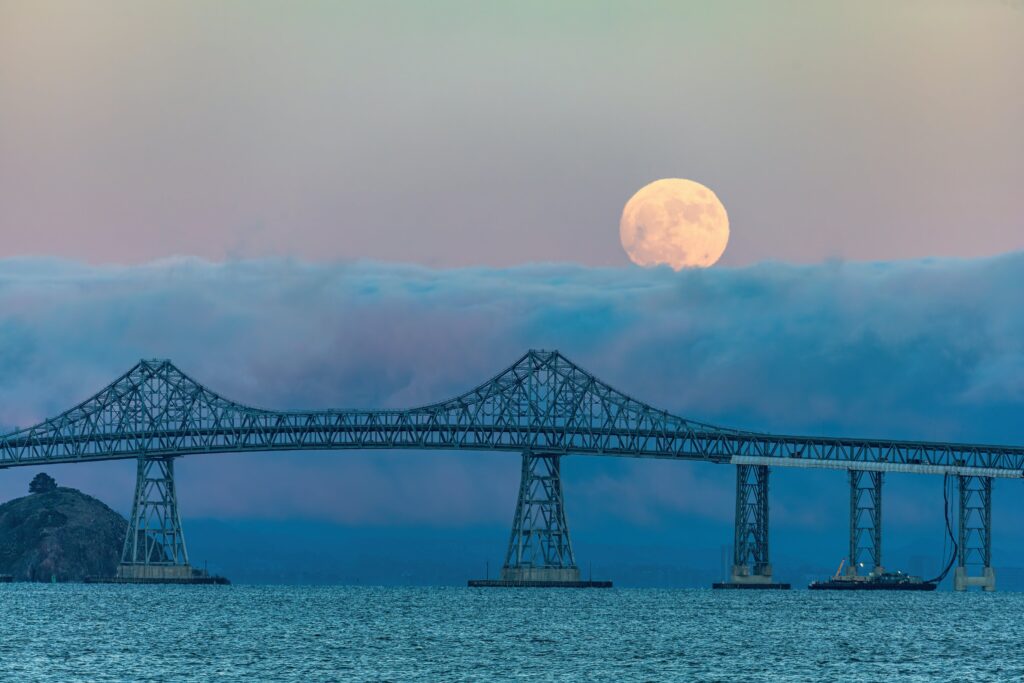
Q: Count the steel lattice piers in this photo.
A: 5